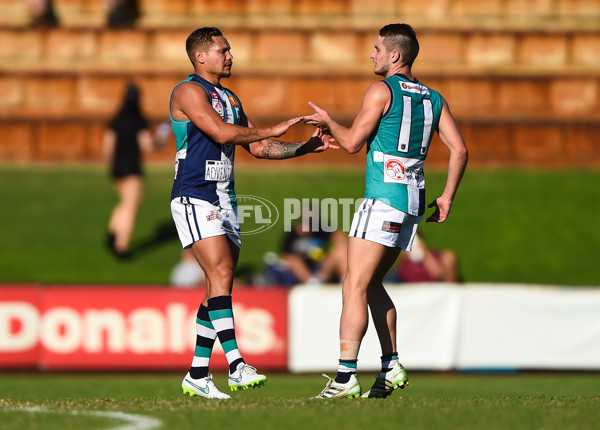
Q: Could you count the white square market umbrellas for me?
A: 0